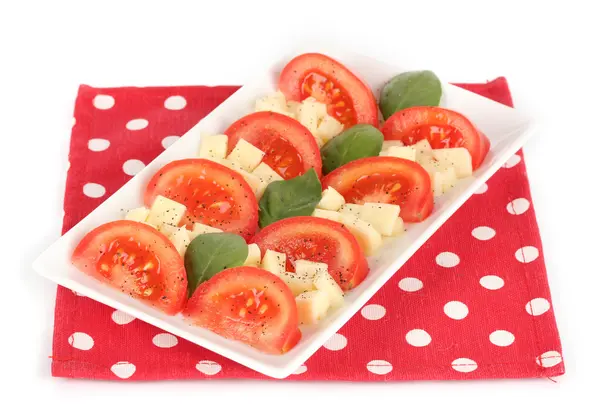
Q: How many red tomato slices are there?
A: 8